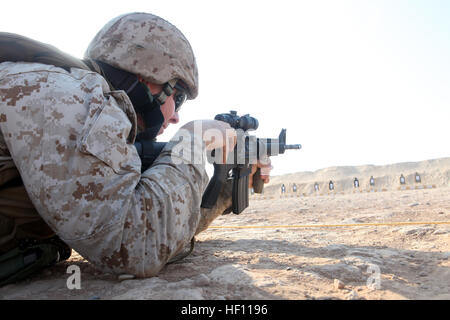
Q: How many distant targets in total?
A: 8